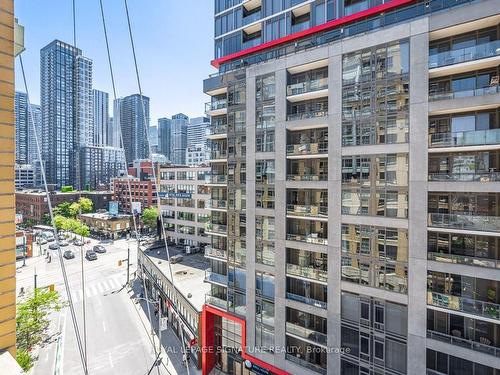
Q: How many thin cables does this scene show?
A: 4